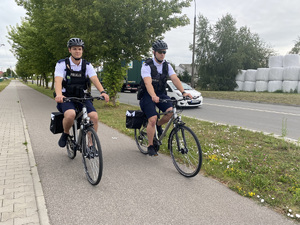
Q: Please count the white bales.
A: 12